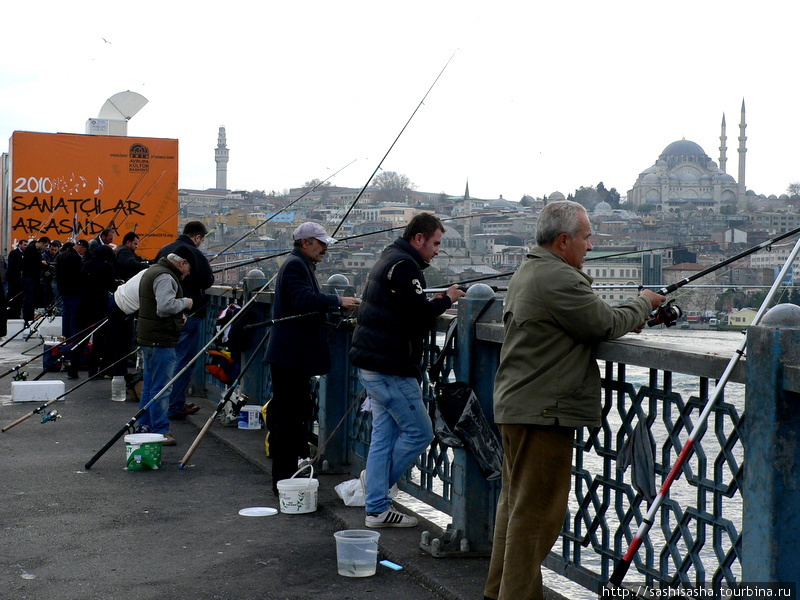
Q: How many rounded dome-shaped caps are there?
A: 4